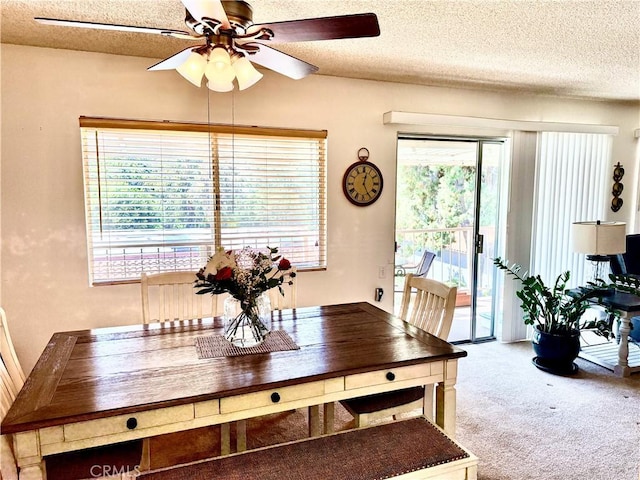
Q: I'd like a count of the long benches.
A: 1